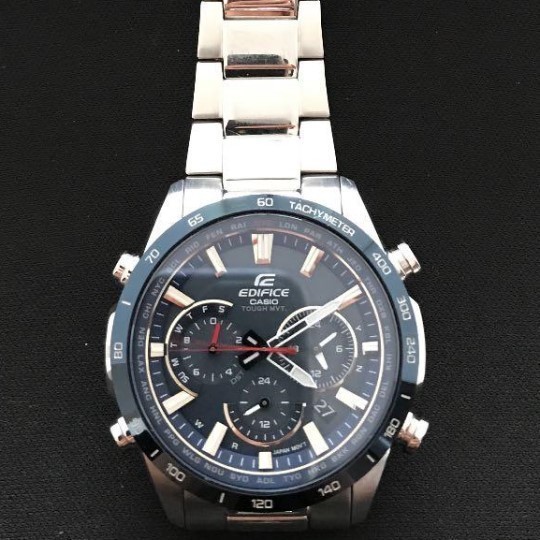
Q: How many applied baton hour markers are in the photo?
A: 12